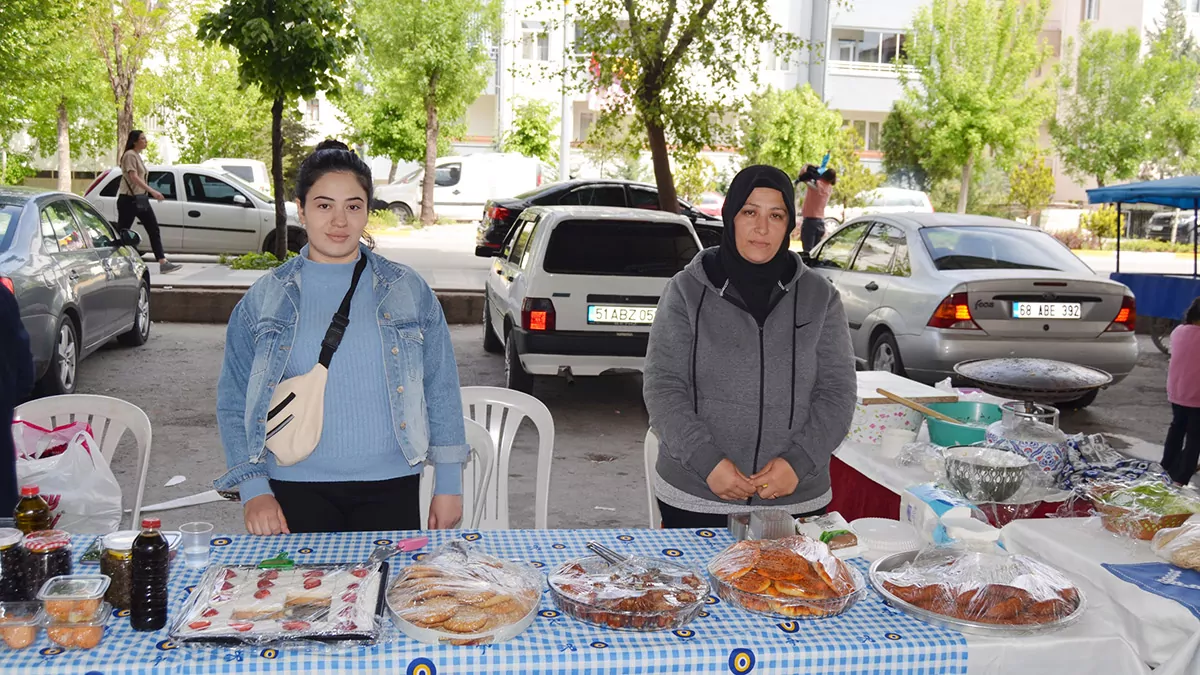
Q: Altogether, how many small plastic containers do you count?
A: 3